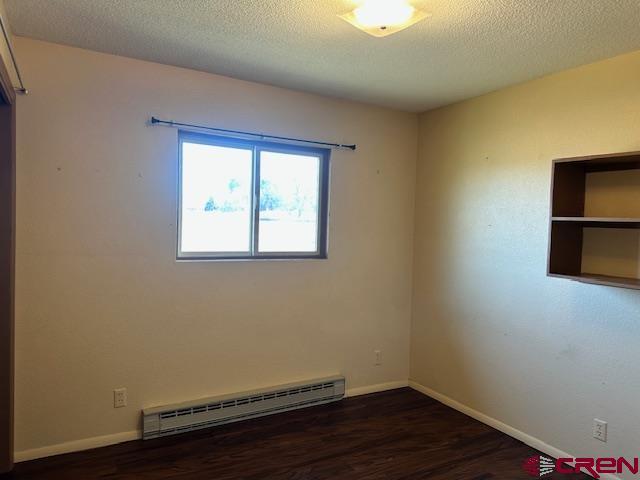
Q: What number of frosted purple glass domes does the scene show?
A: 0